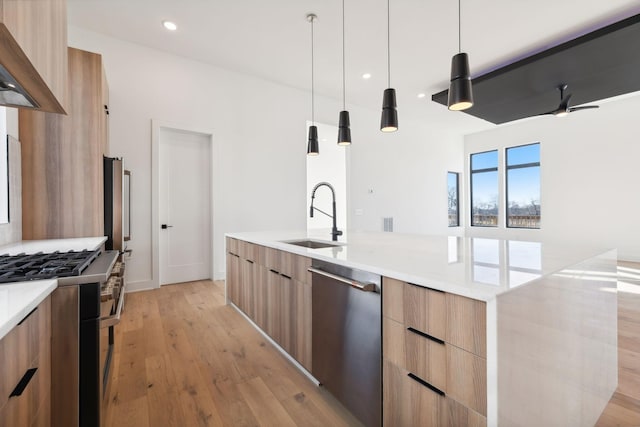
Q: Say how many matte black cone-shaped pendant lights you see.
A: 4